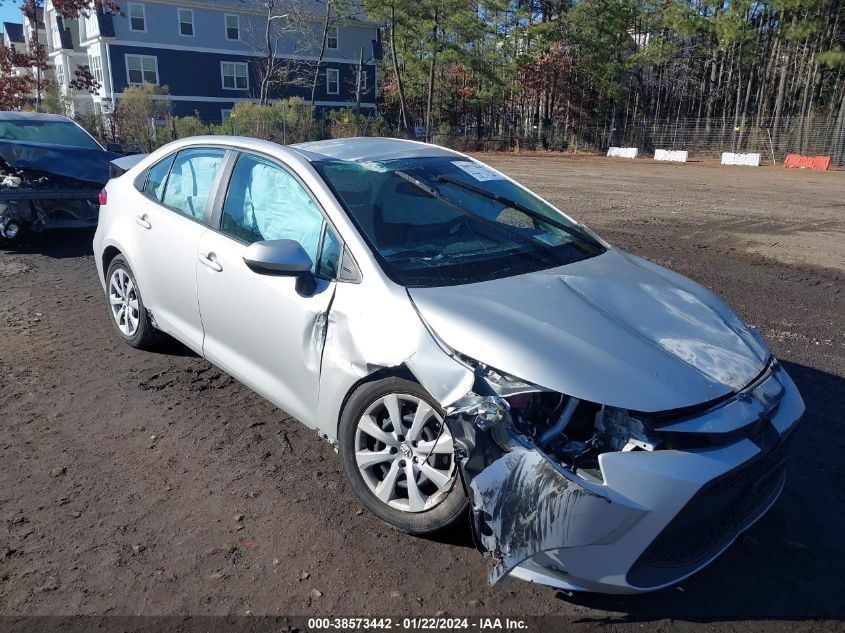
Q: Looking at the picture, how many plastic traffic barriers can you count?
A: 4